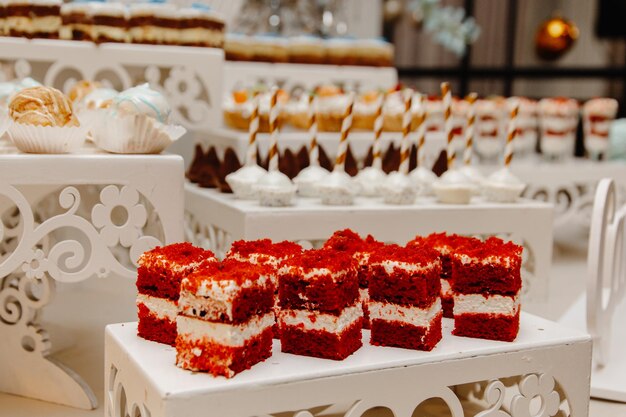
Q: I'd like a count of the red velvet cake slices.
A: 8